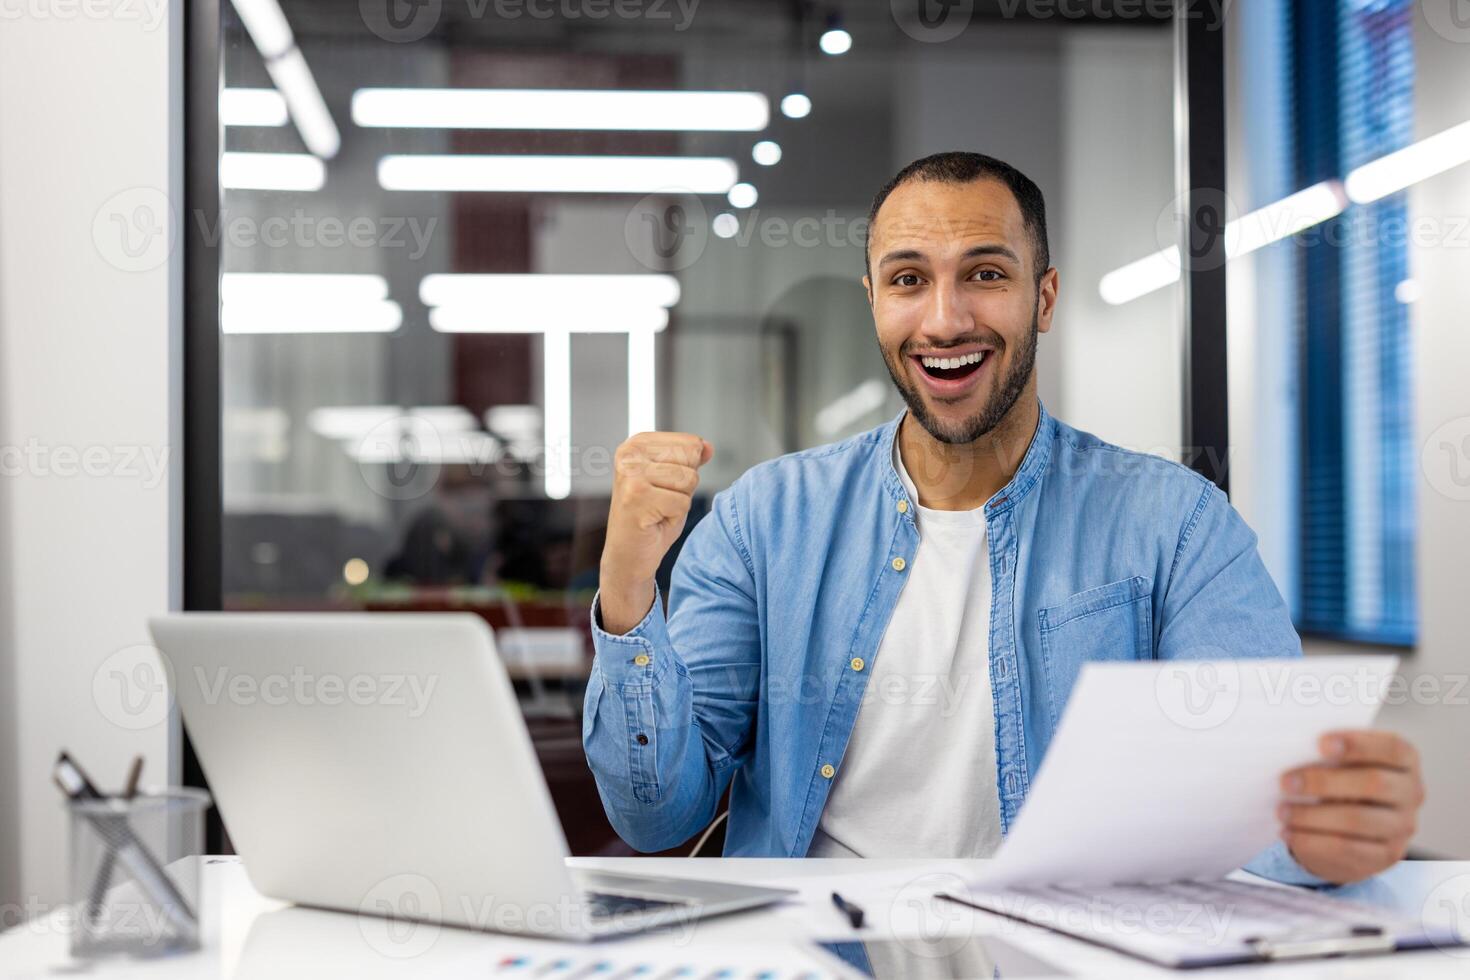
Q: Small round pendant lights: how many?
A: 5